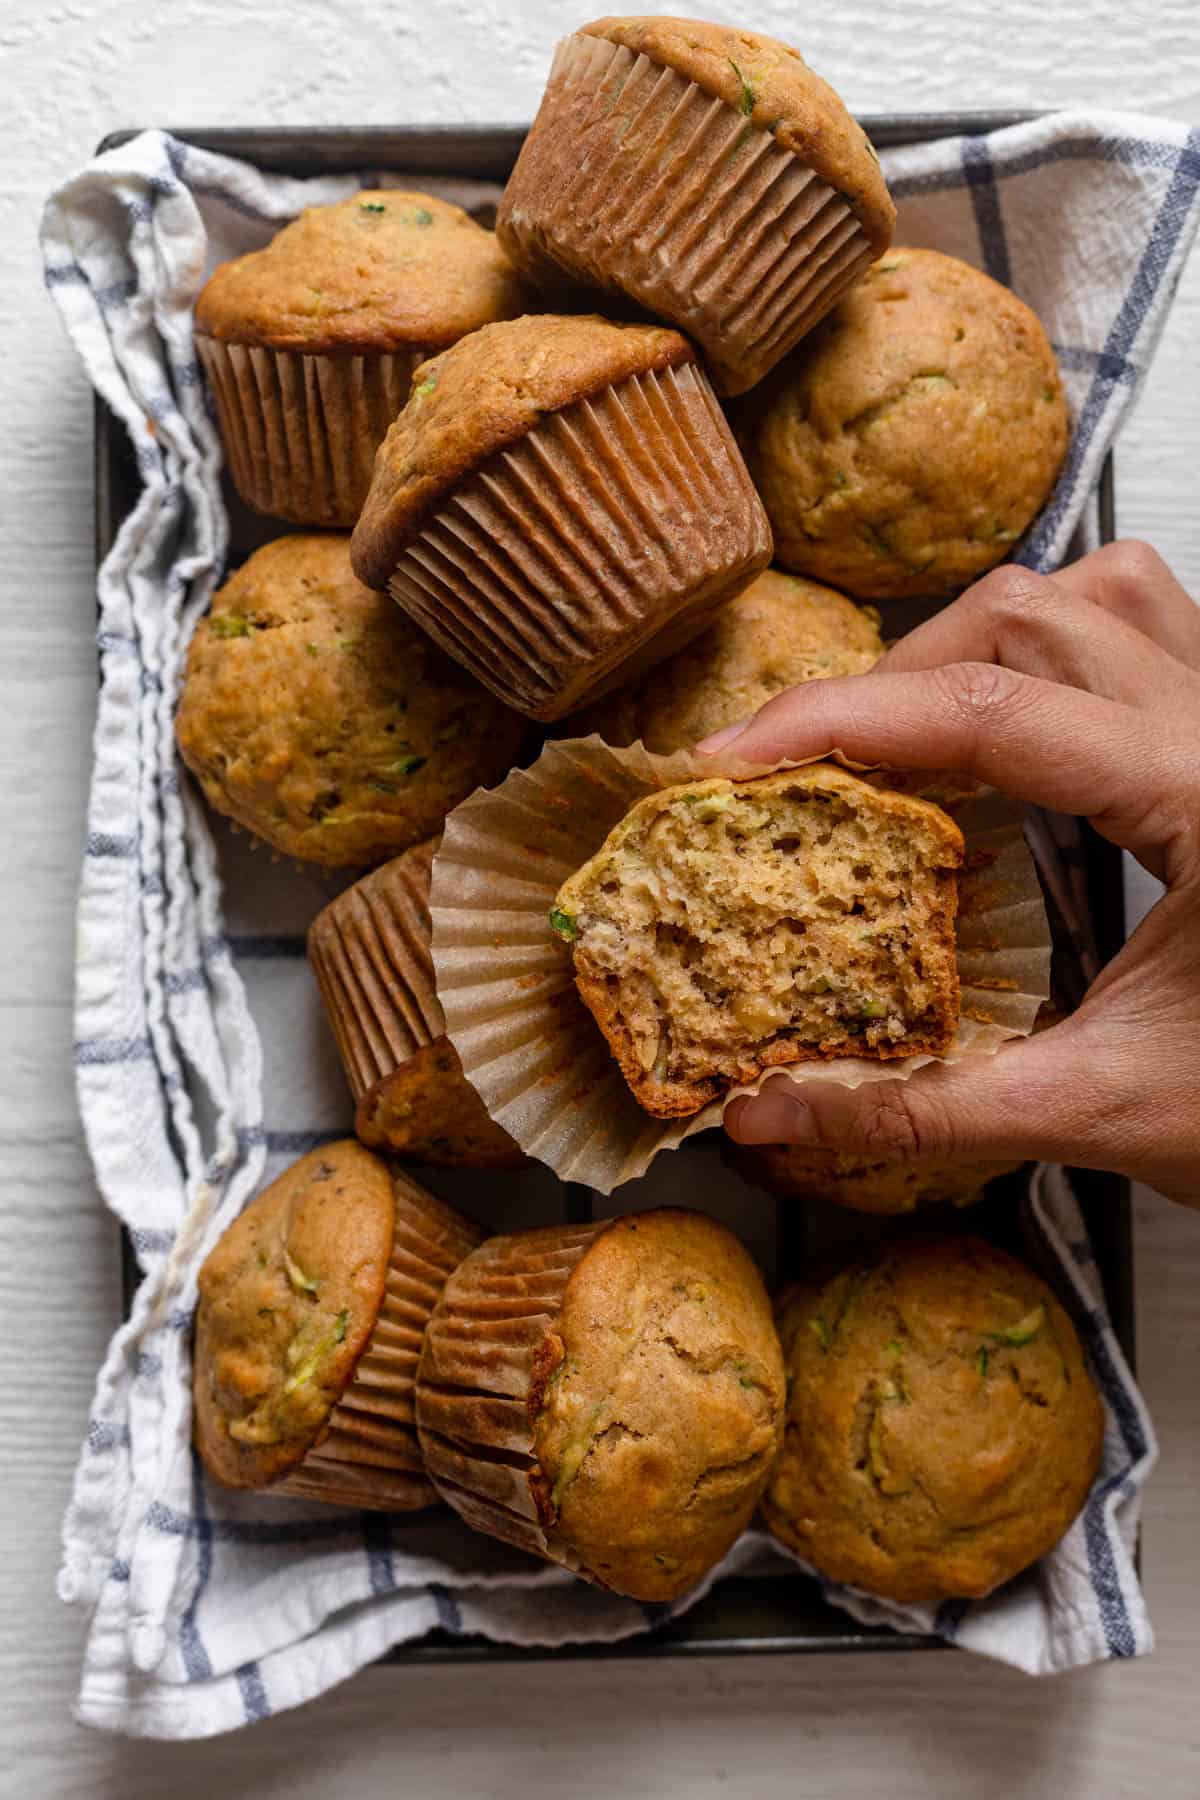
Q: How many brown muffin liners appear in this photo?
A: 7